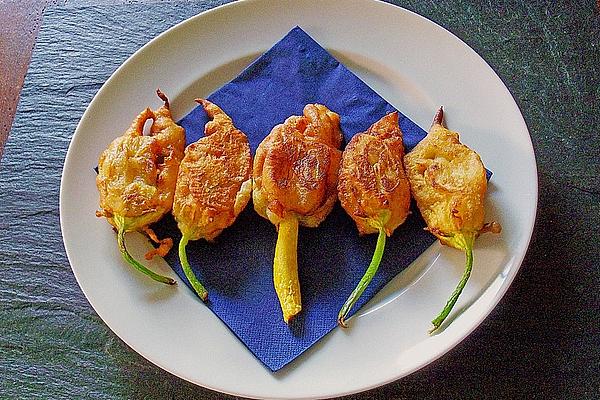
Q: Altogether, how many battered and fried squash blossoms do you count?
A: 5